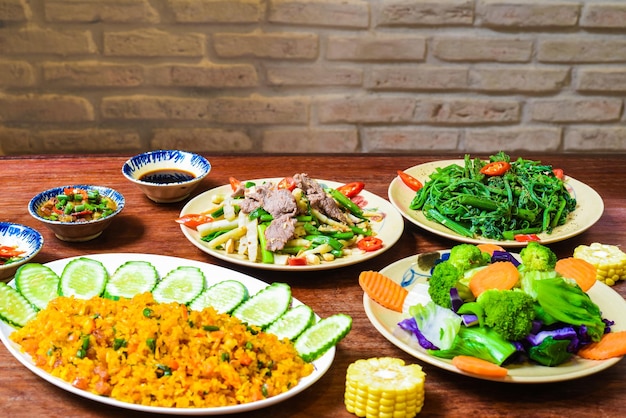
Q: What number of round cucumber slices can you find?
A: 9